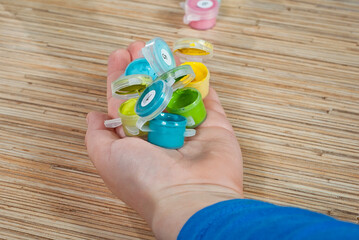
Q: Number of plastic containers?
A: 6